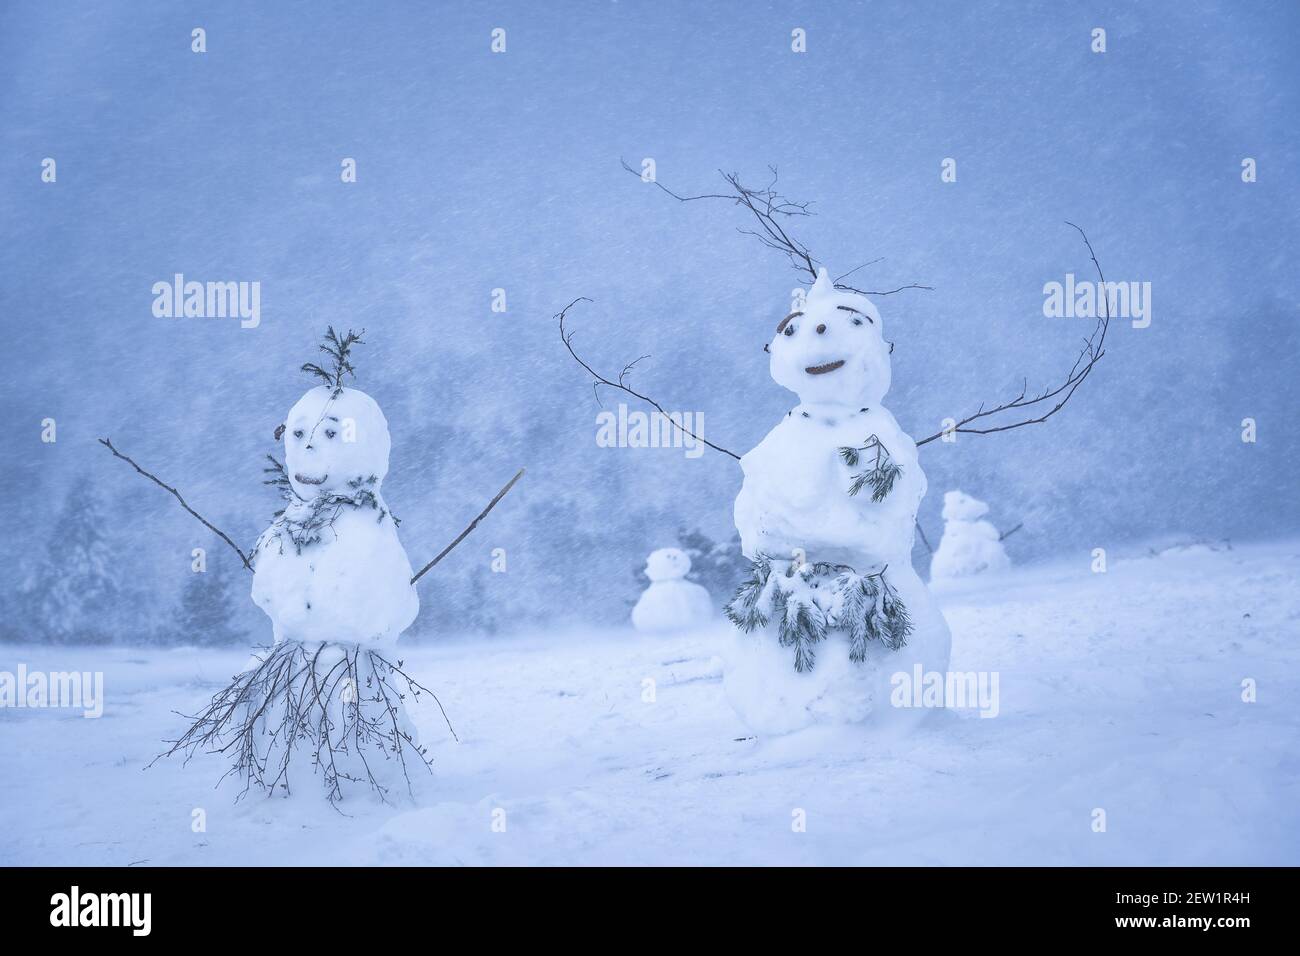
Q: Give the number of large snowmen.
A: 2